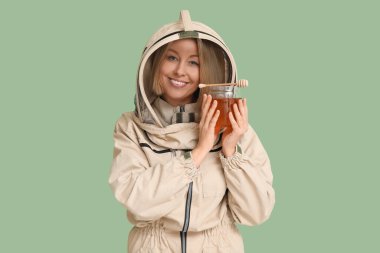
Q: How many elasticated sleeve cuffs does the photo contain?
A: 2